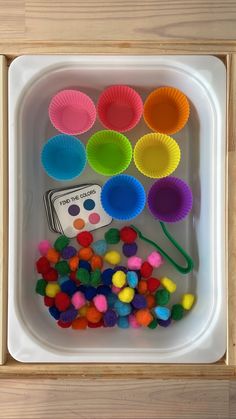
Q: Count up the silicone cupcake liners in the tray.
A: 8